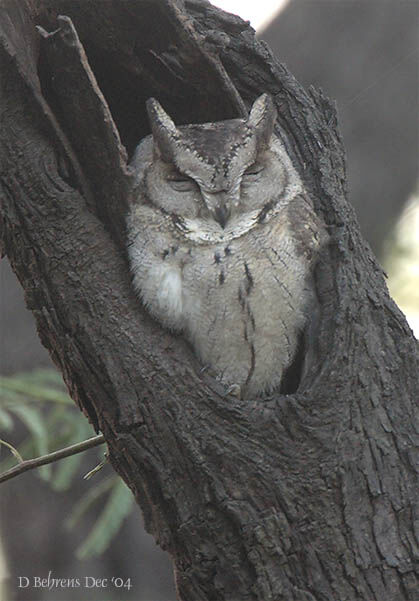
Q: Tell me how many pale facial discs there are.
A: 2